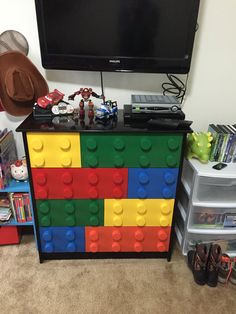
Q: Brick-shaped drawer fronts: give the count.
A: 8